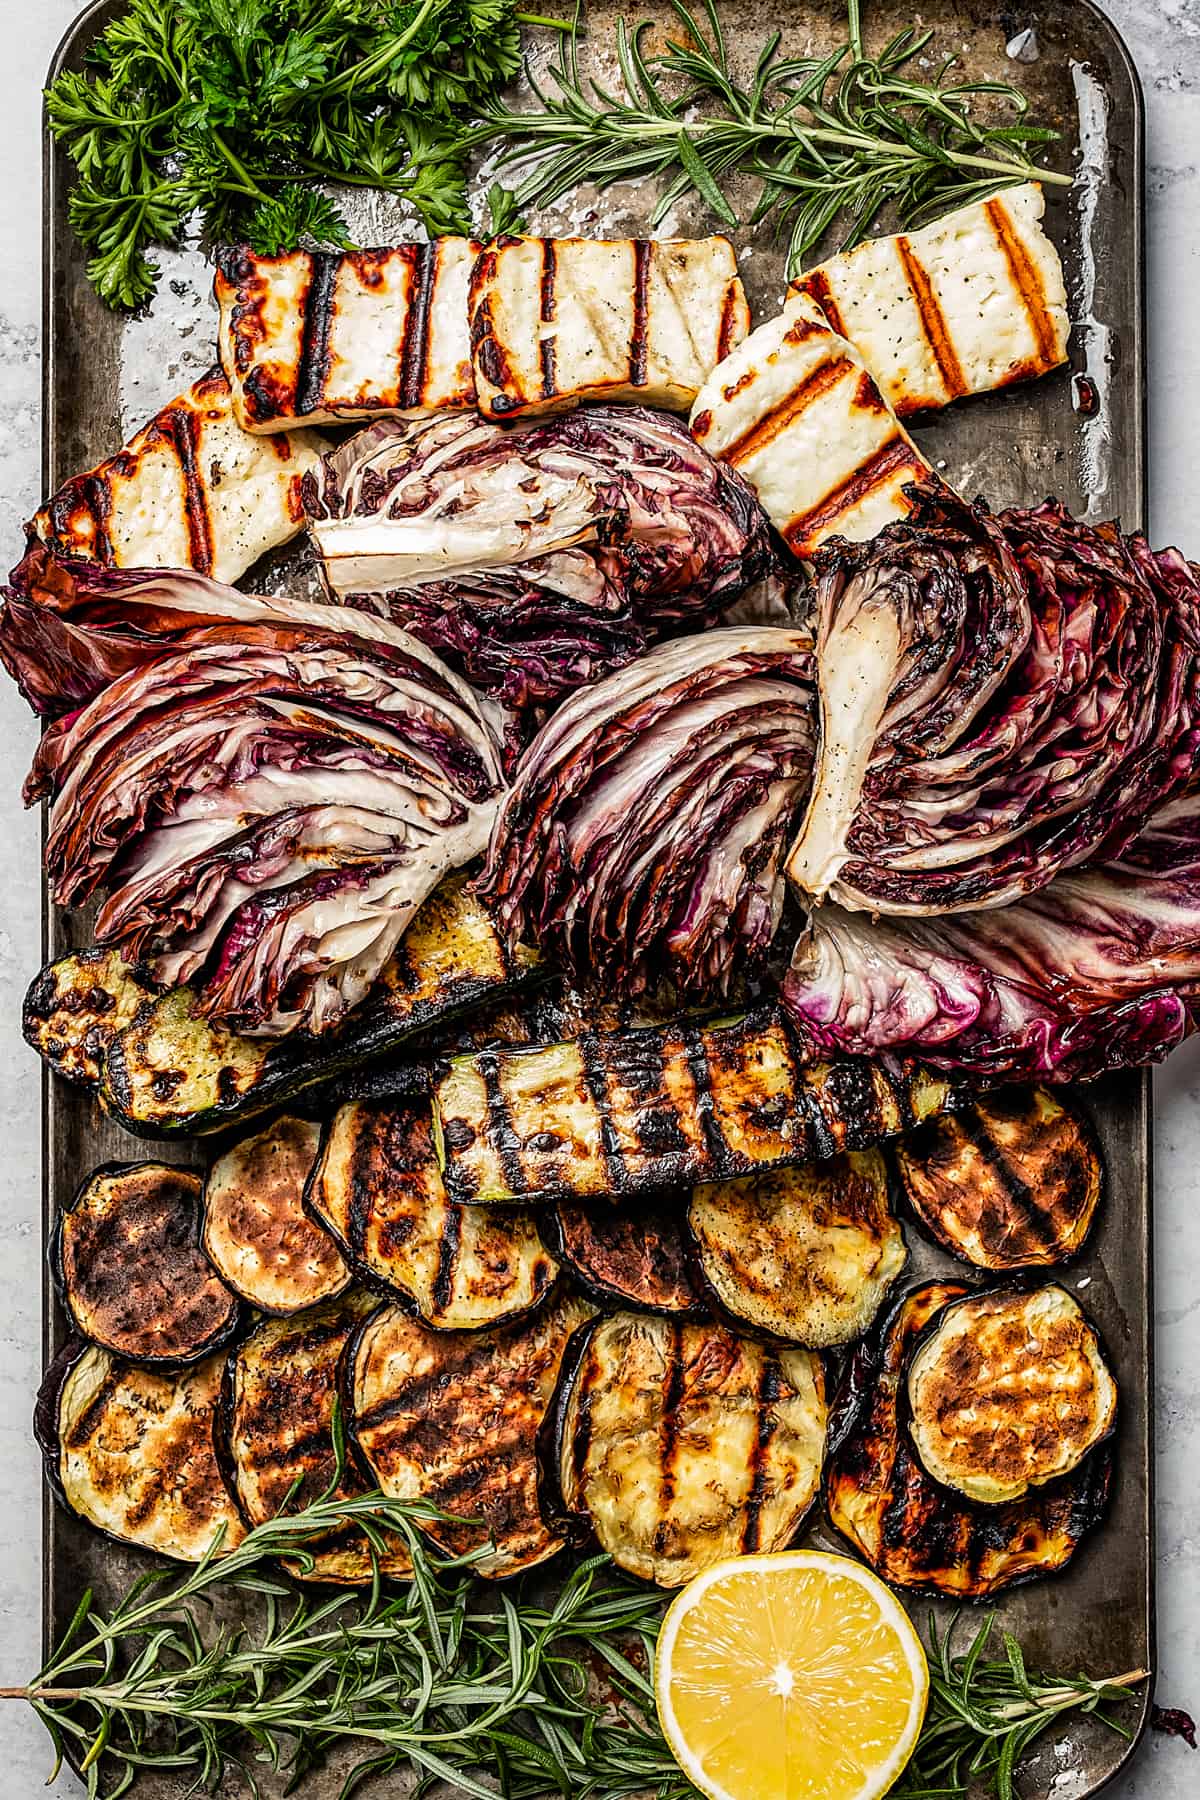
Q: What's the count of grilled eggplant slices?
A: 12